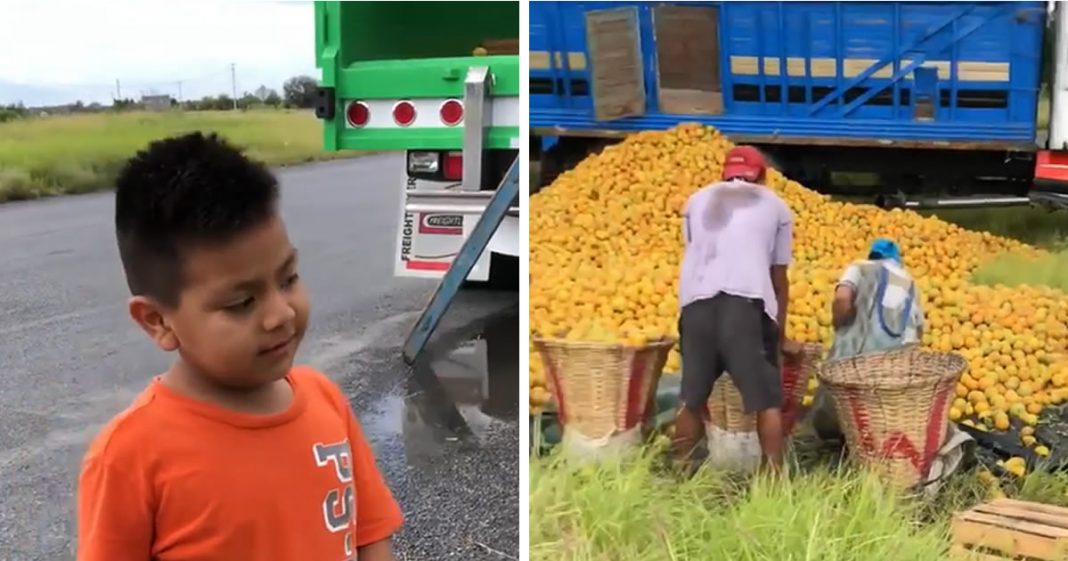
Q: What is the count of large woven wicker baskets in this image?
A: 3